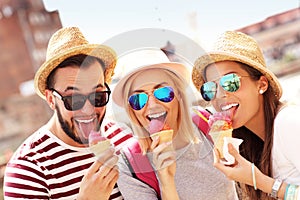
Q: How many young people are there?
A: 3